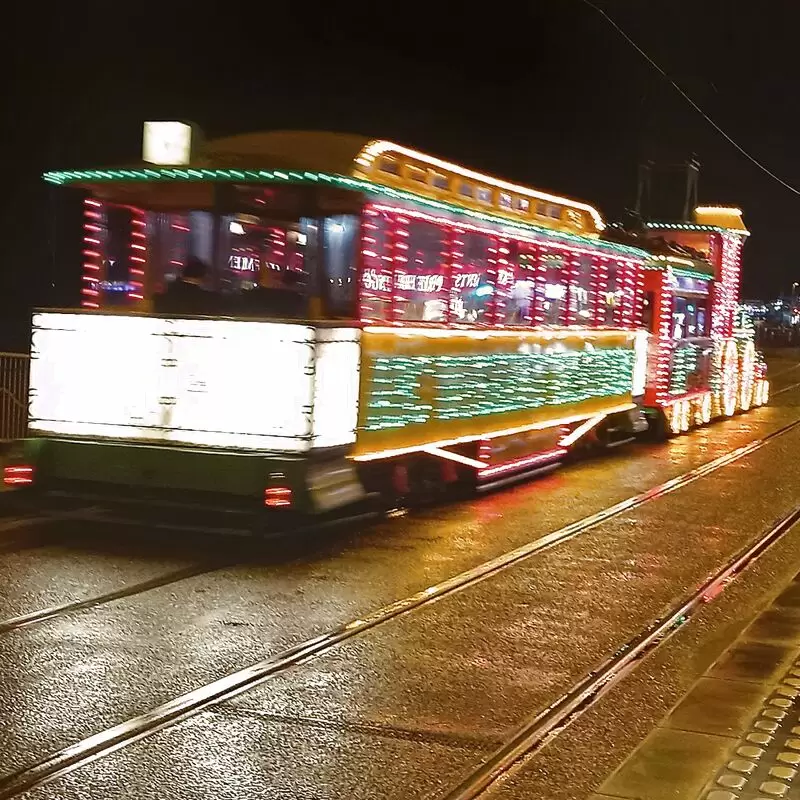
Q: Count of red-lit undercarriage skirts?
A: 1